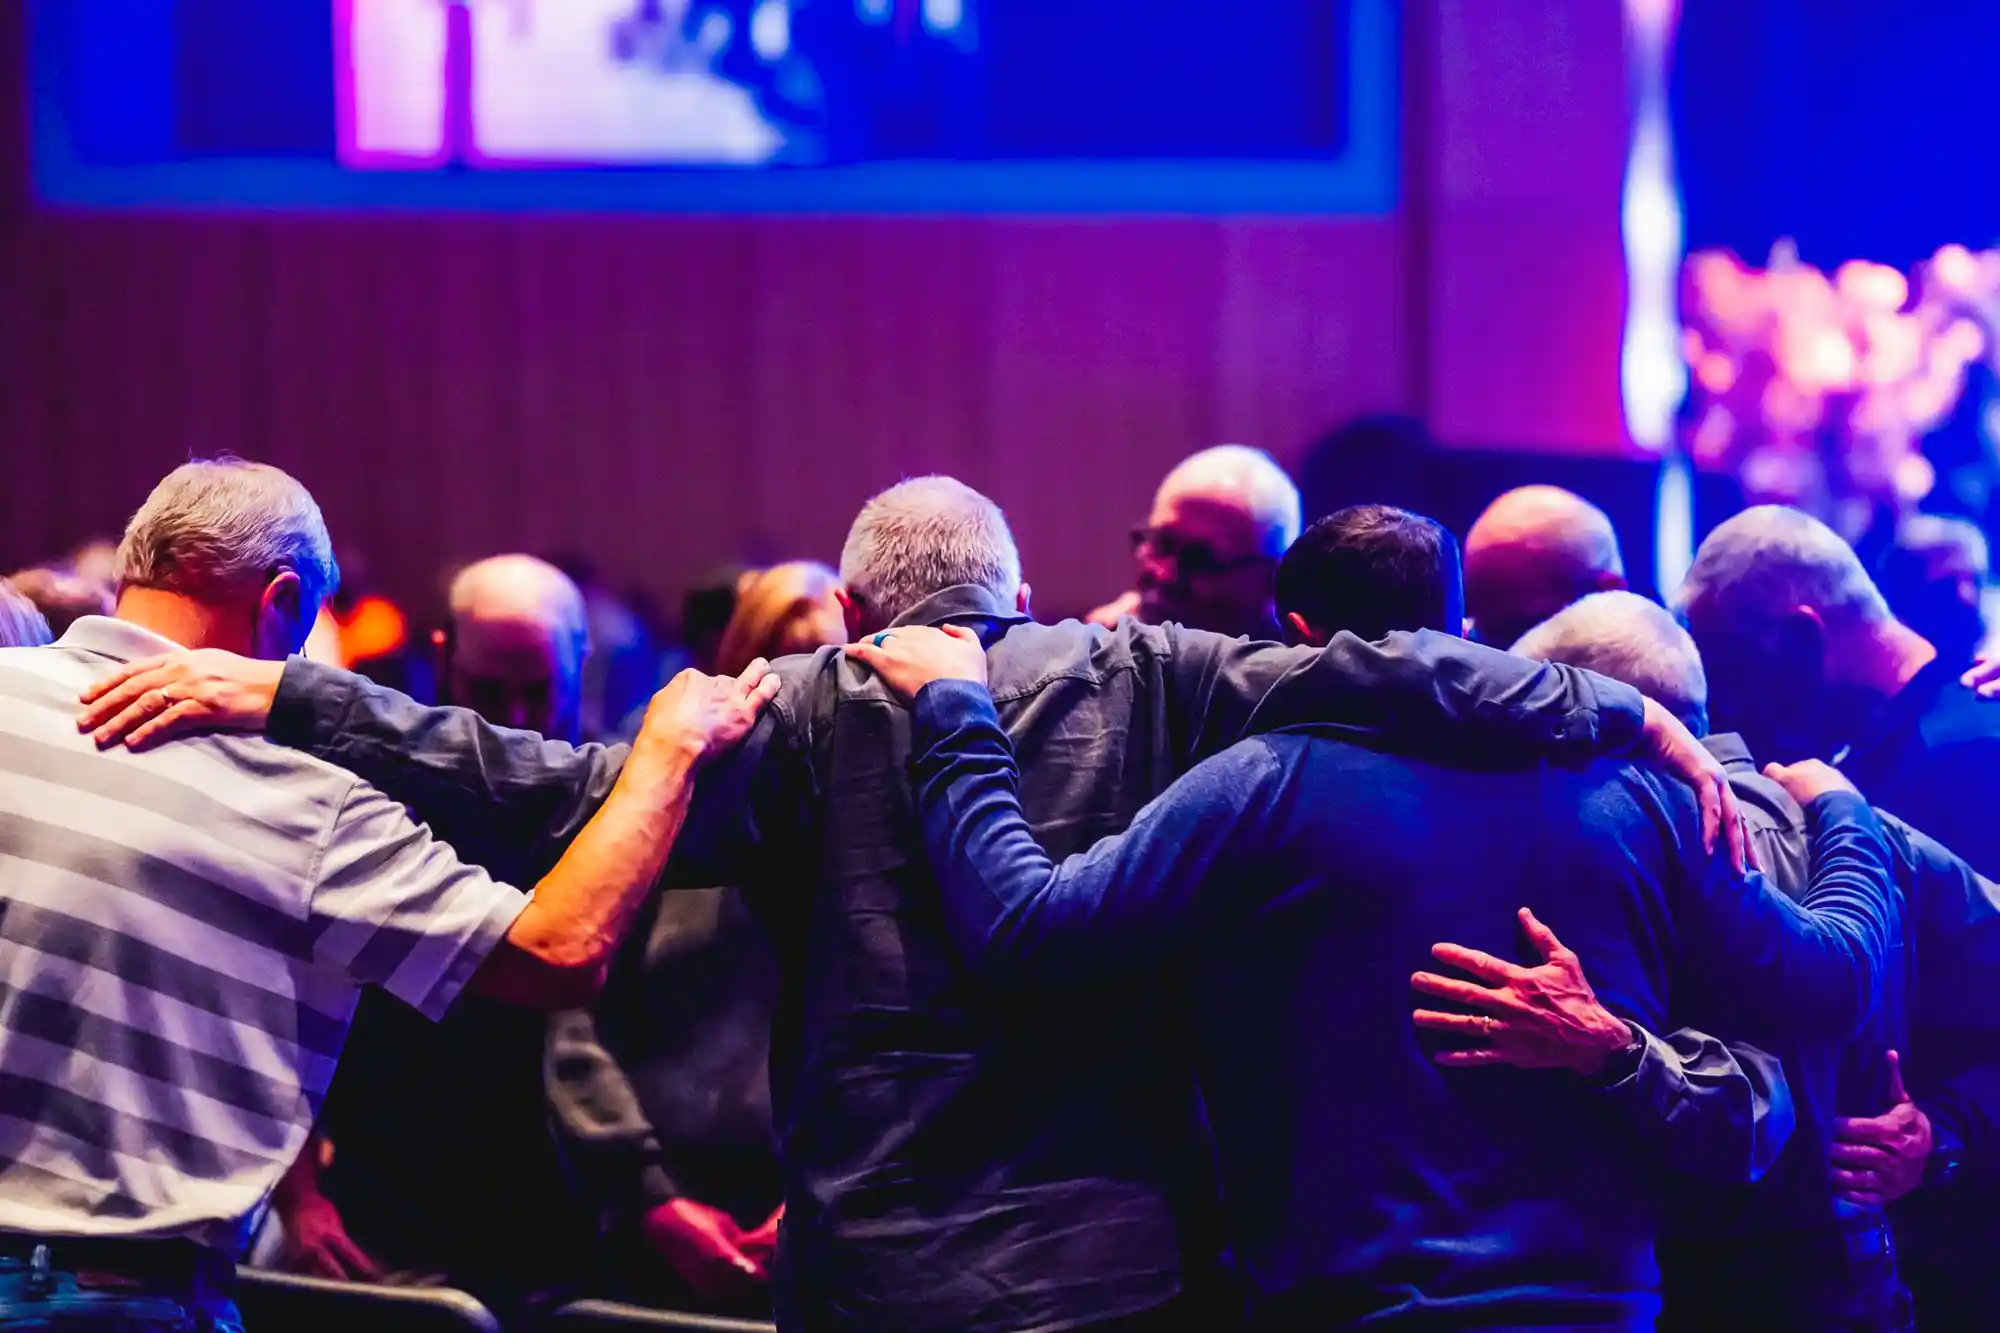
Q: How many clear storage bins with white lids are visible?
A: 0